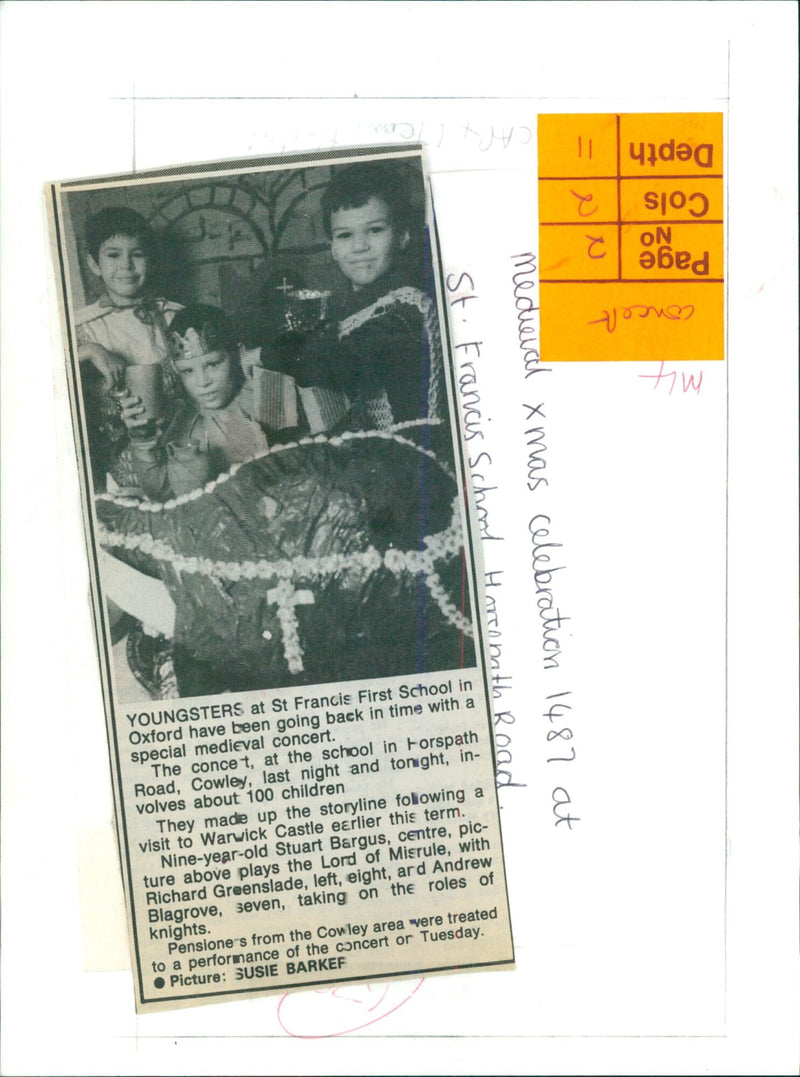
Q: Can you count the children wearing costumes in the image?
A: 3